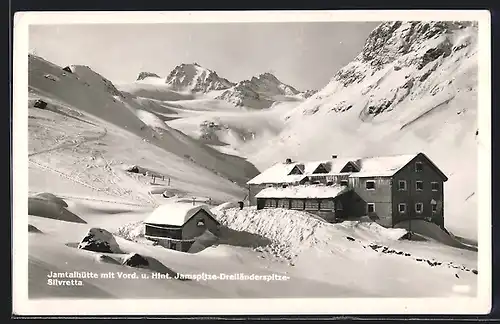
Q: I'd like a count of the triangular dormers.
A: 3